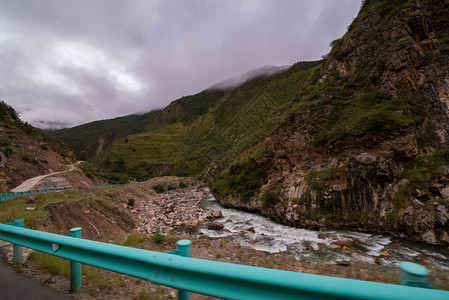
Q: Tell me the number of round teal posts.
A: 4